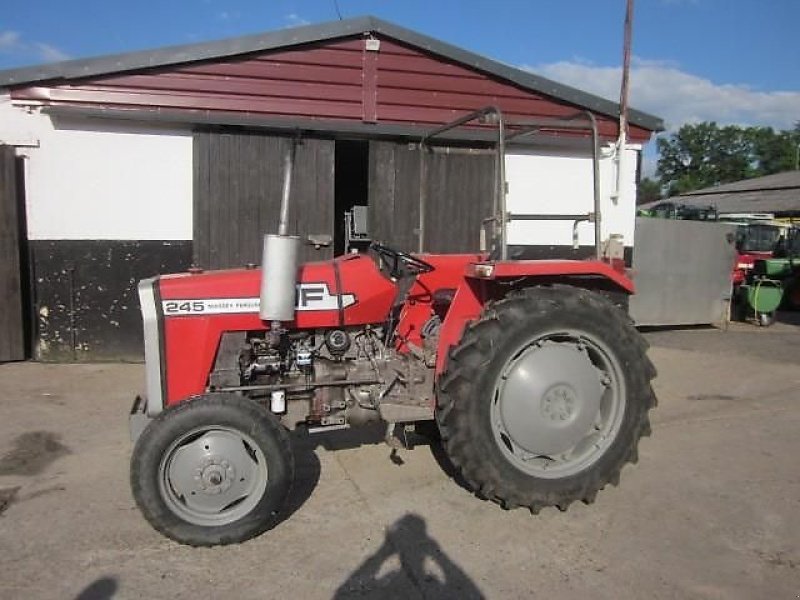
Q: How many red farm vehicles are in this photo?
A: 2